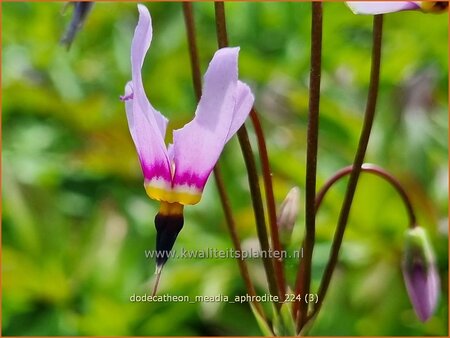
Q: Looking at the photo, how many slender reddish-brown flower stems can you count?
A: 6